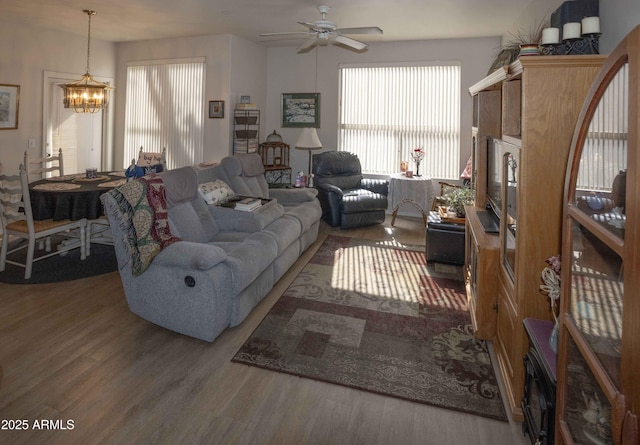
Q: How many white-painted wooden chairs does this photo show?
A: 4